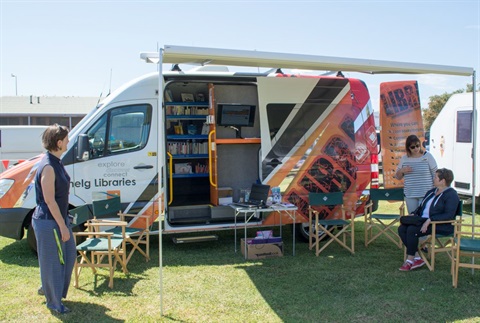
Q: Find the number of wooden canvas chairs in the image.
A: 6